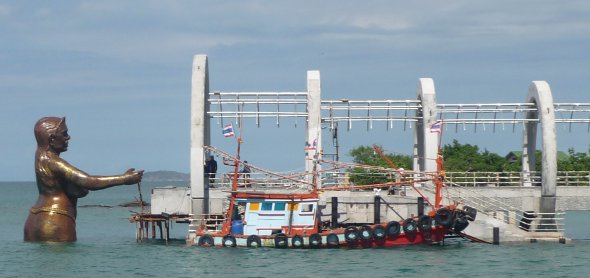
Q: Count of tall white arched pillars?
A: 4